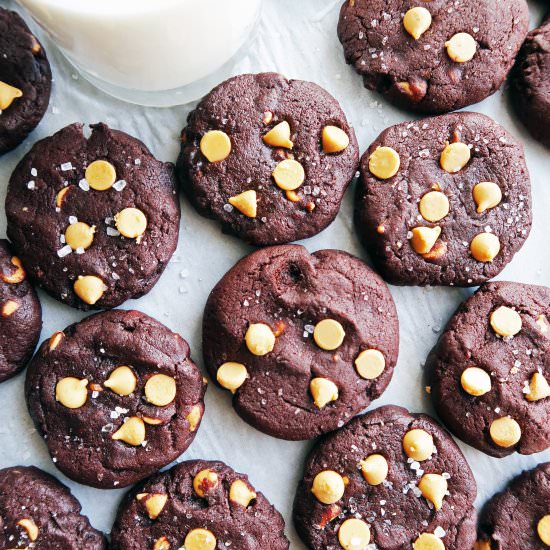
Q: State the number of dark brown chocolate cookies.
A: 14